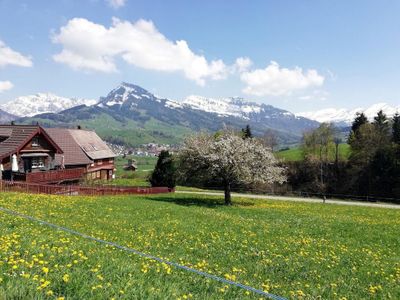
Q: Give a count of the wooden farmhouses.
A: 2